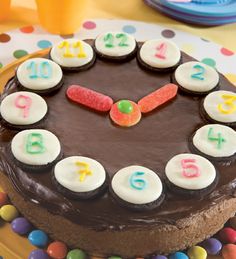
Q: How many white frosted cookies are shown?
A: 12